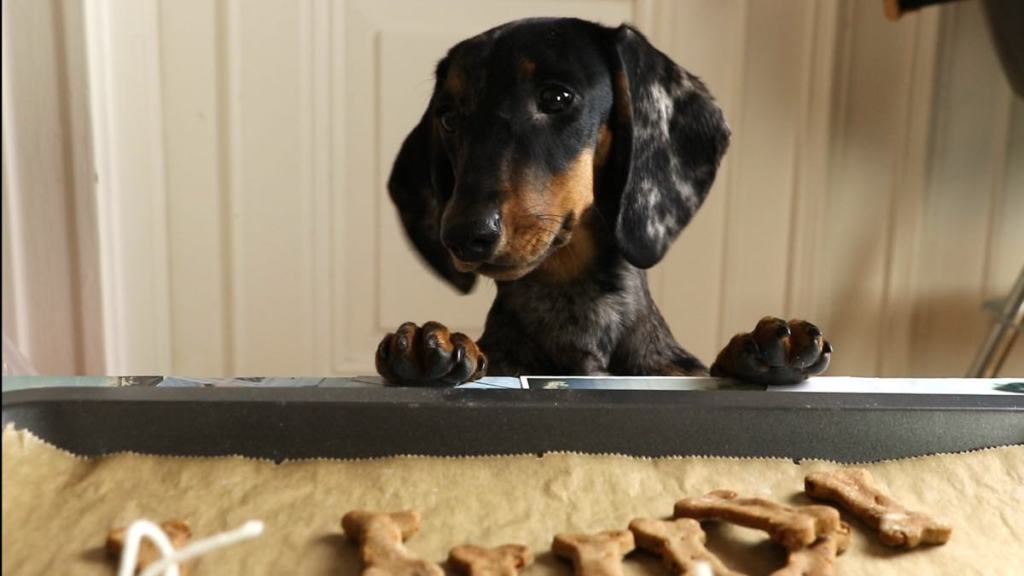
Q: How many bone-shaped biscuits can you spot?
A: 8